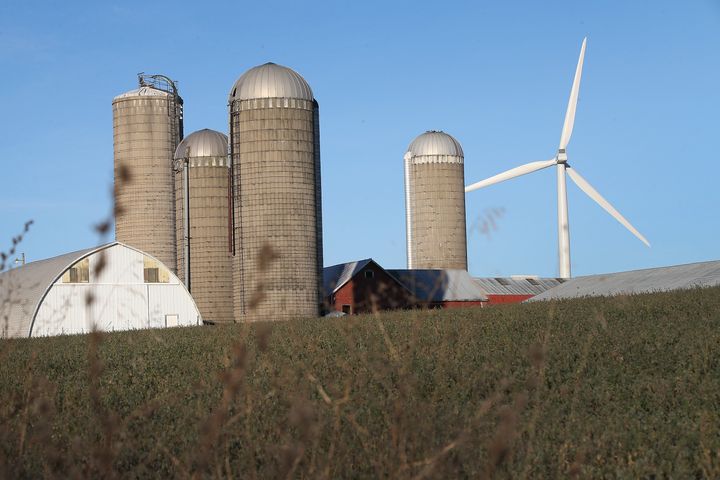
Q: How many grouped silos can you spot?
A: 3